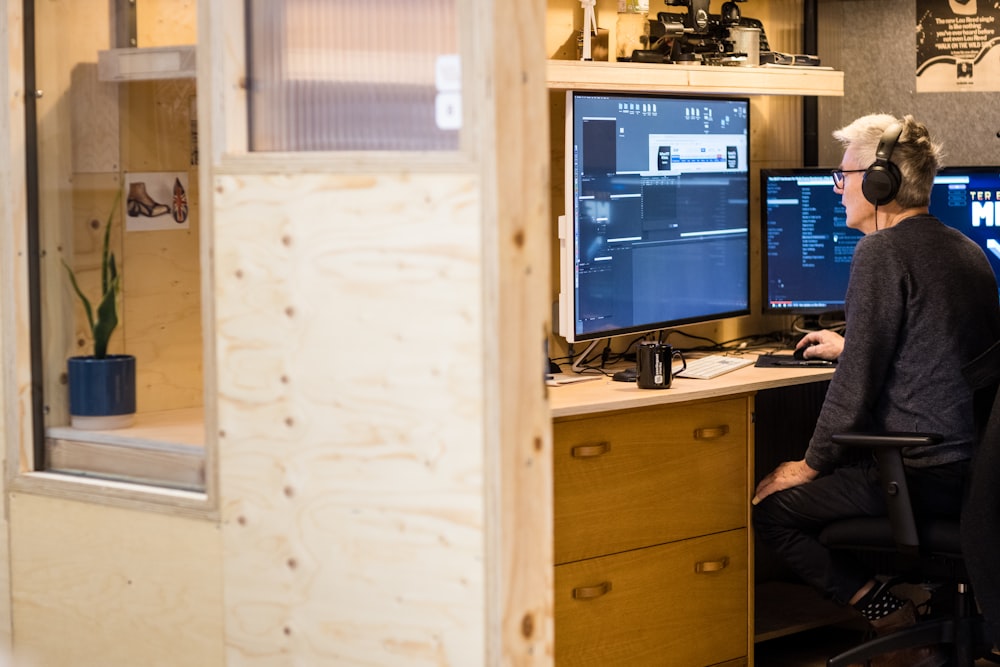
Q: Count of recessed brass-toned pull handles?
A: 4